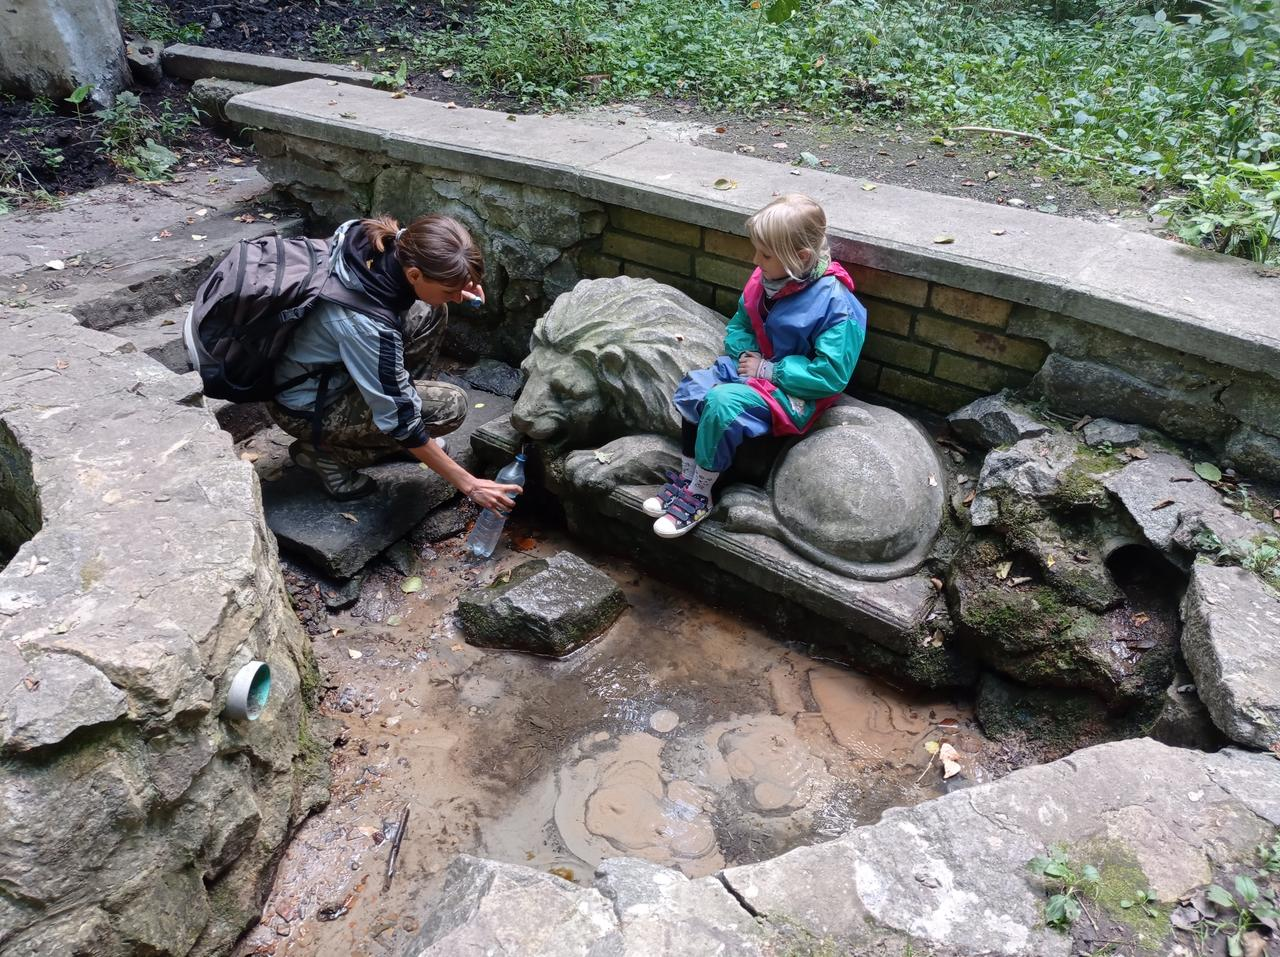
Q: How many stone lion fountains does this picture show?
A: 1